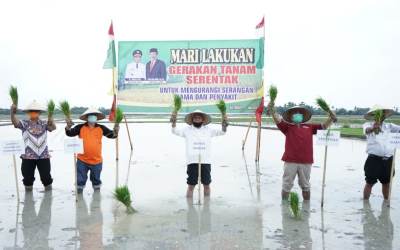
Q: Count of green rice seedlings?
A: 11